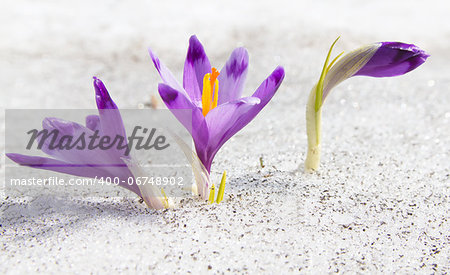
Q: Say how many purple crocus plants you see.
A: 3